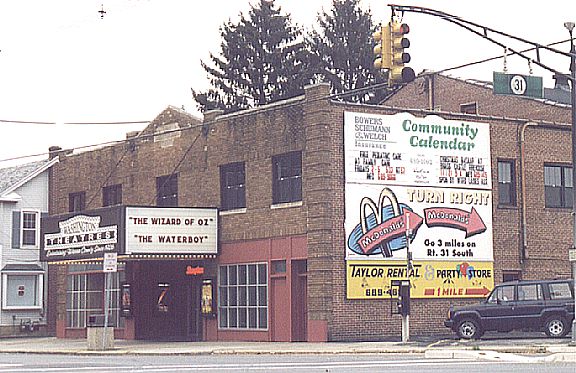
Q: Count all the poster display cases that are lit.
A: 3